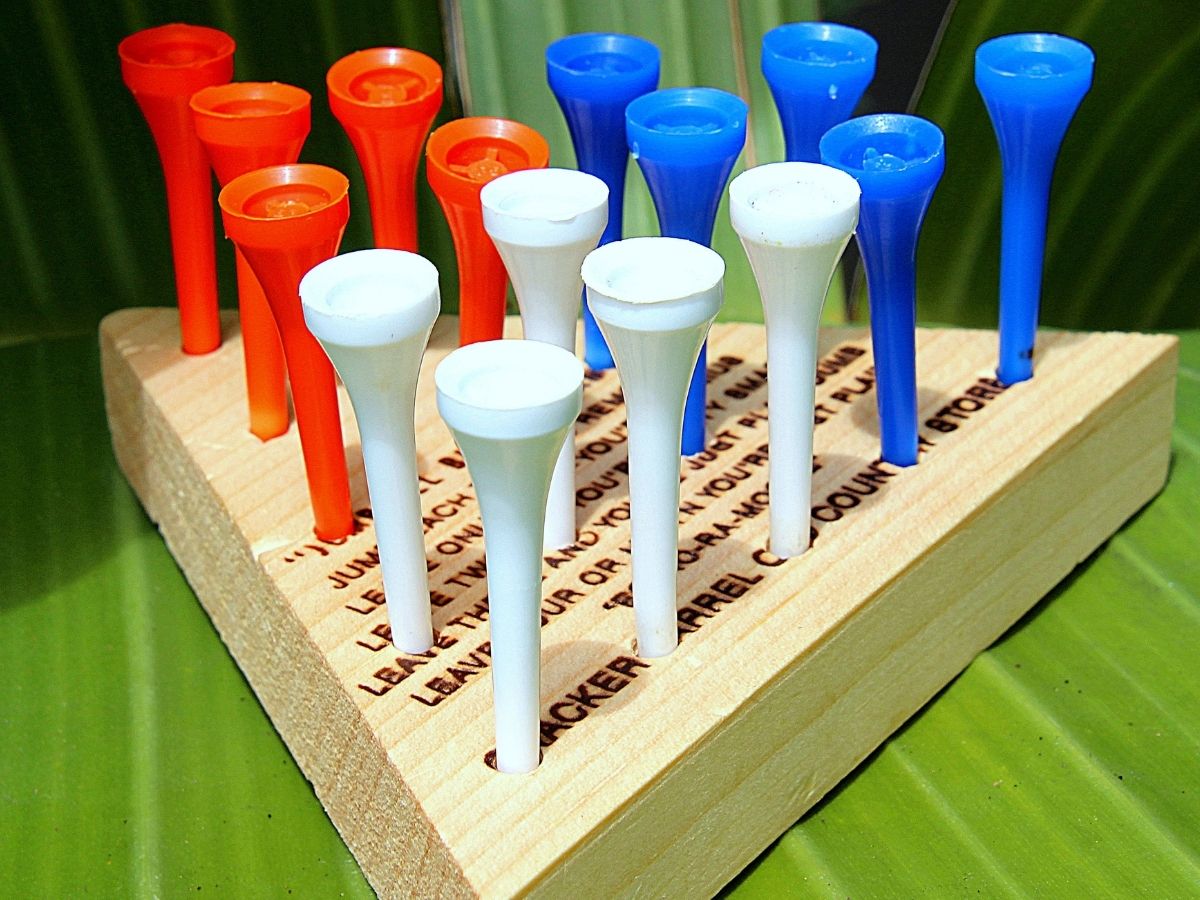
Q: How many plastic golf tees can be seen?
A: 15